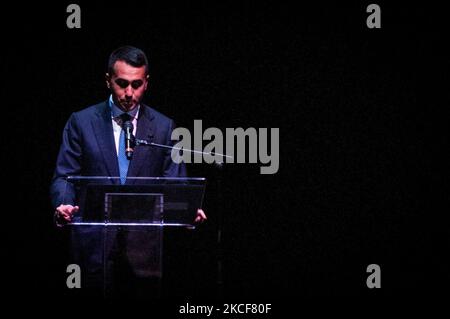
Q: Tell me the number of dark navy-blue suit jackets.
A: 1